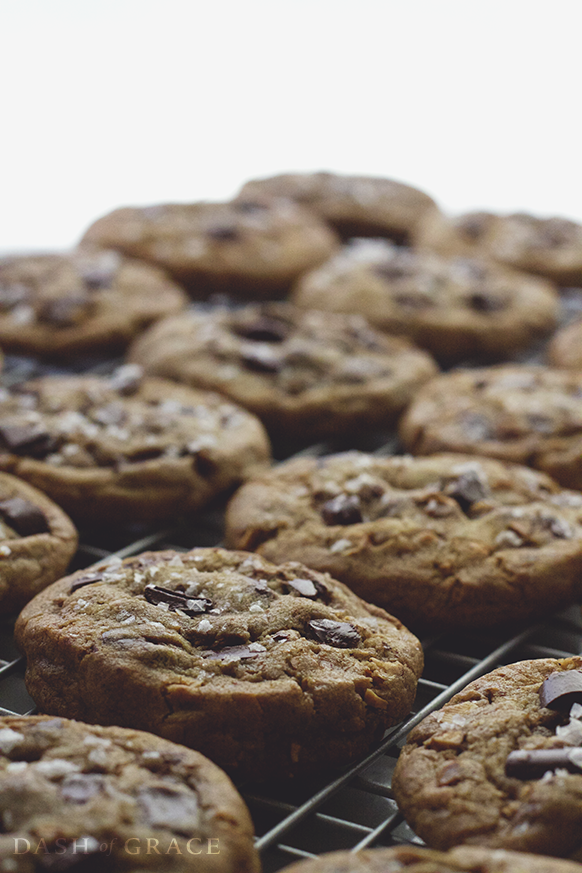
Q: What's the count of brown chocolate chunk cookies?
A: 15